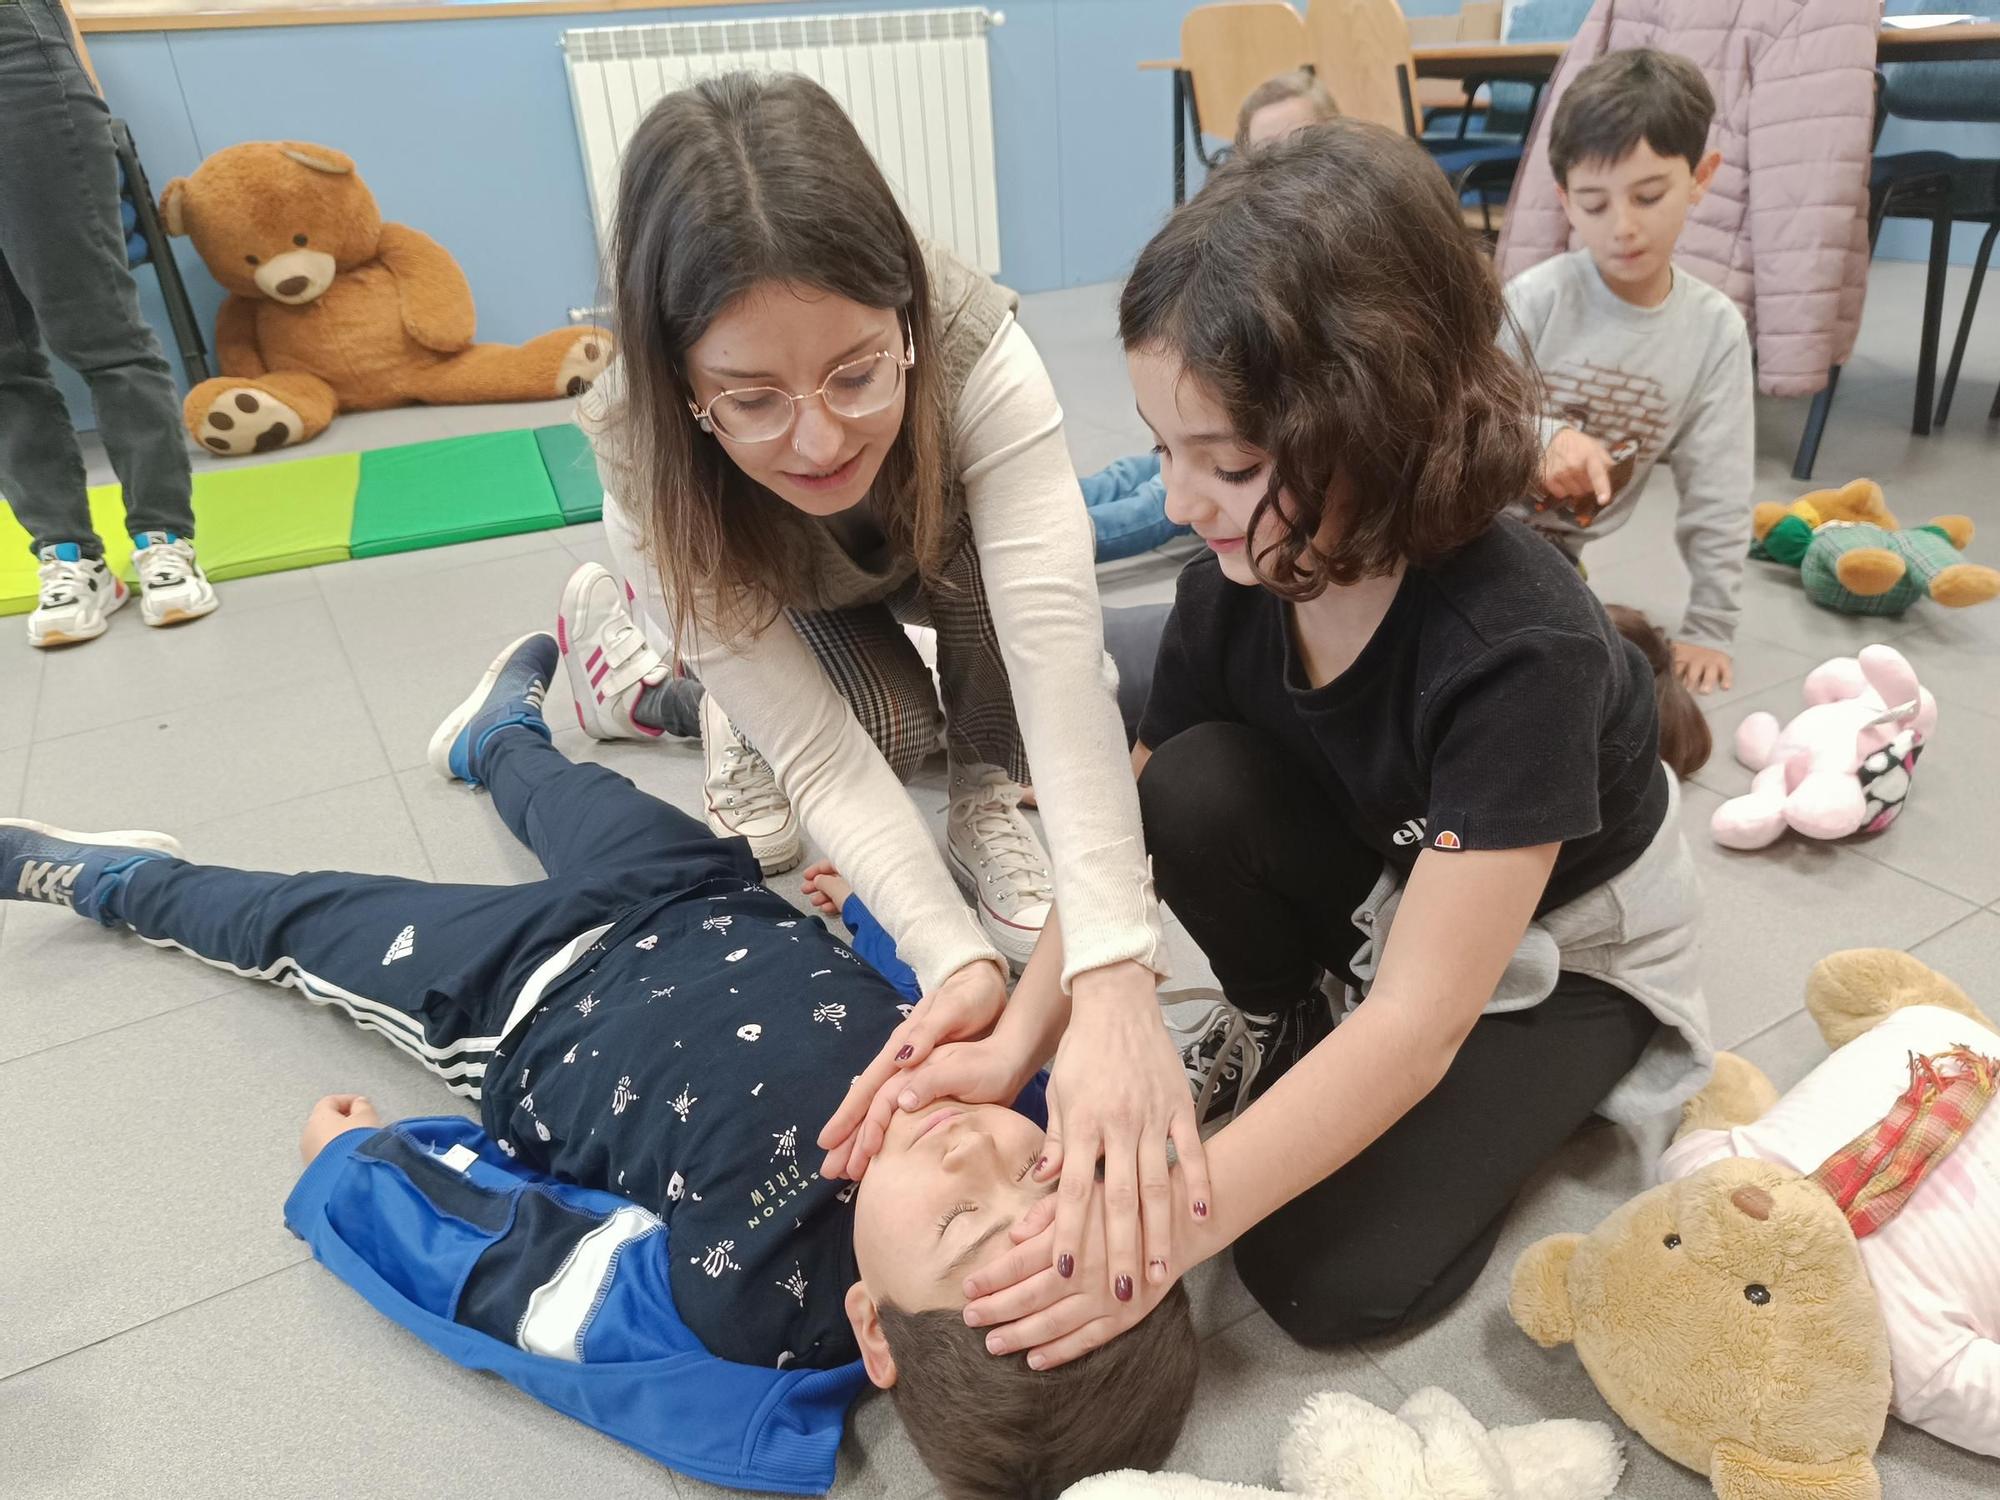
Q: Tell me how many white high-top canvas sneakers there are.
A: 2